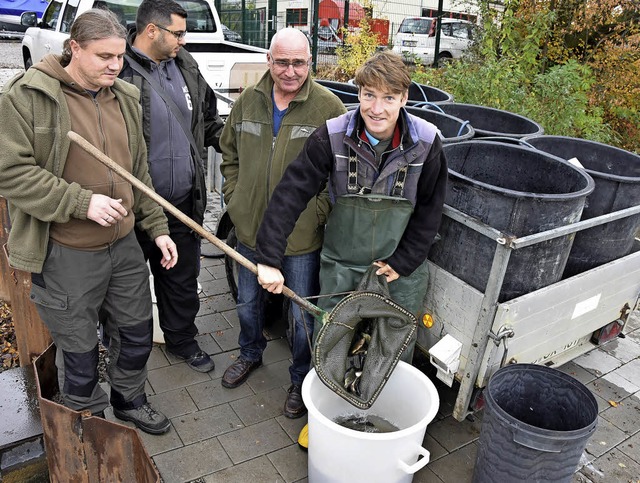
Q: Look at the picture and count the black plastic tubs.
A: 7